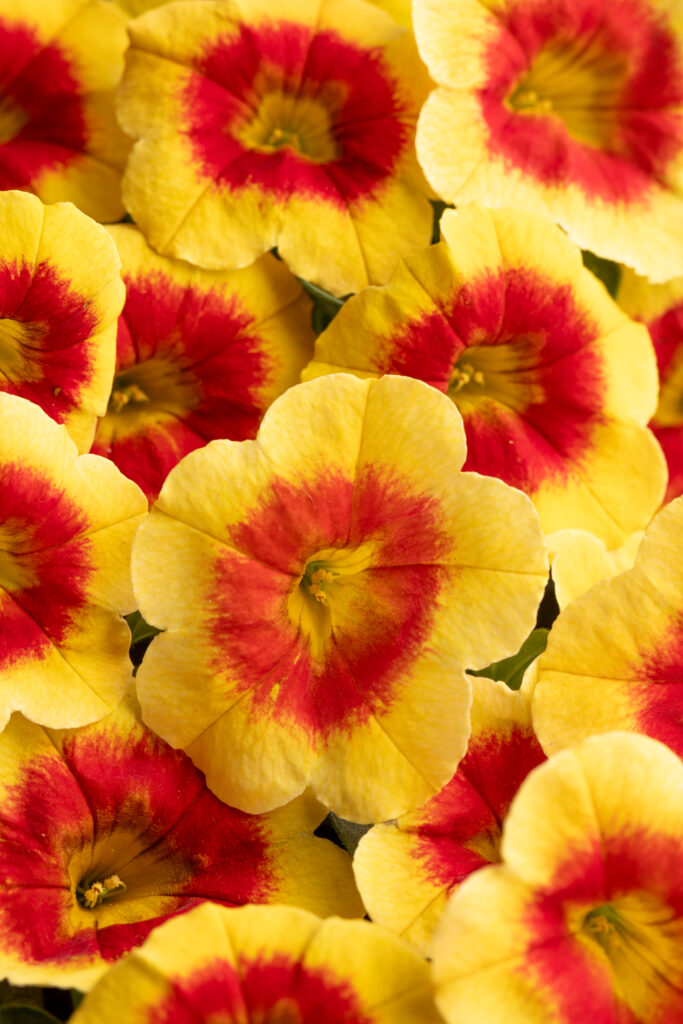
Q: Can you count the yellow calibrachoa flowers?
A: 14